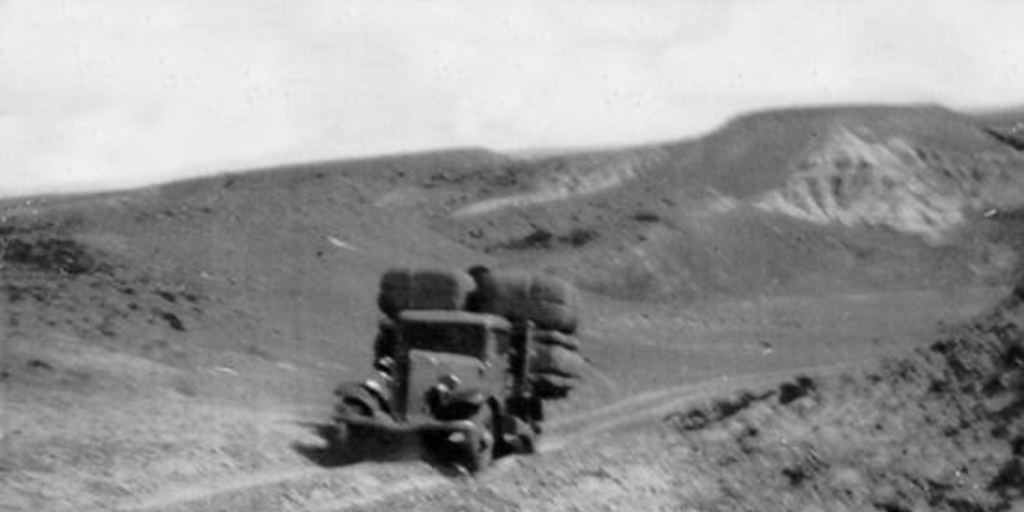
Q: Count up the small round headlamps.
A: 2